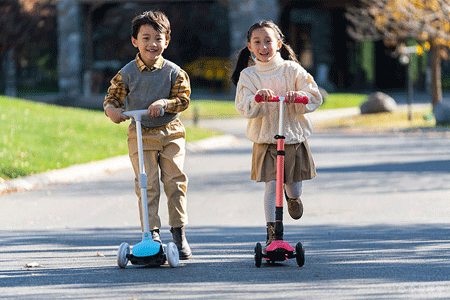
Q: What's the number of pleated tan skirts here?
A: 1